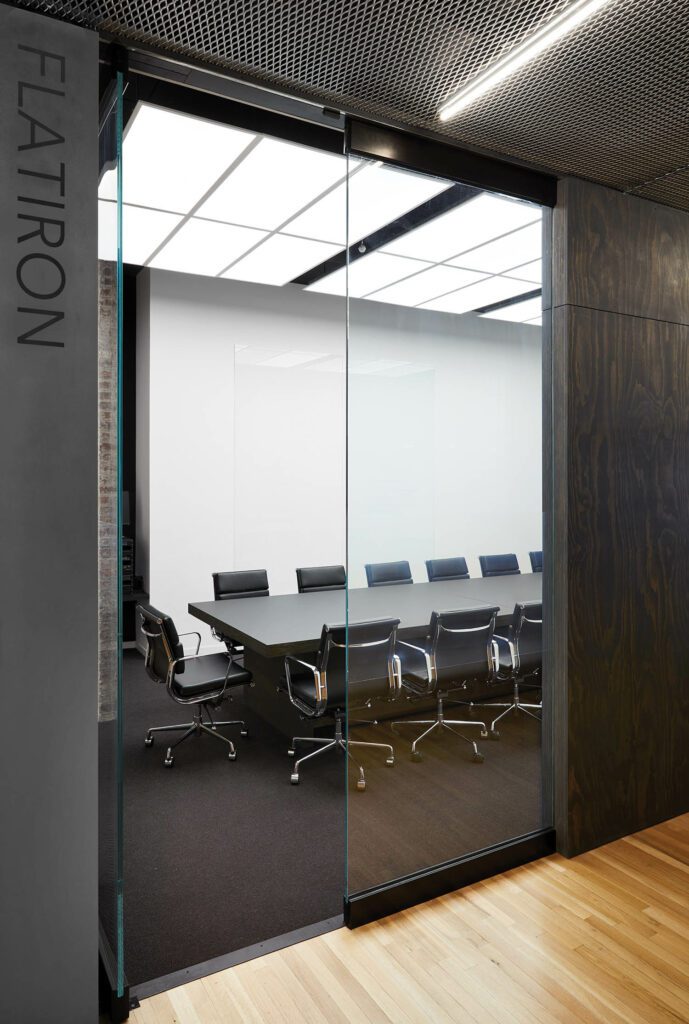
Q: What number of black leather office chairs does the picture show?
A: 10